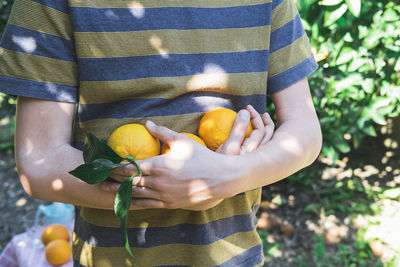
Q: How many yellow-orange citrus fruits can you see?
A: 5